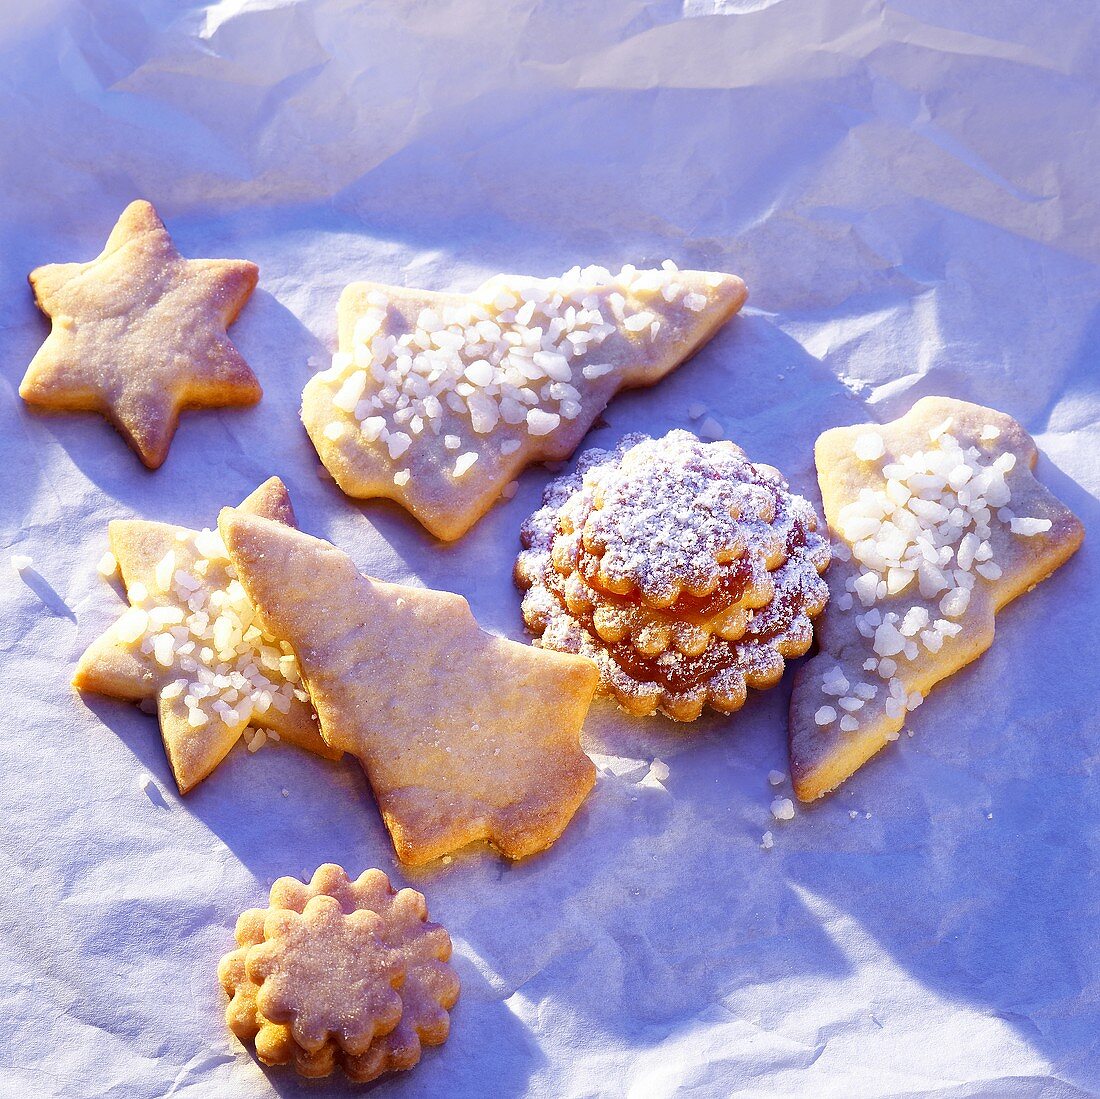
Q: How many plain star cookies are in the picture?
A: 1